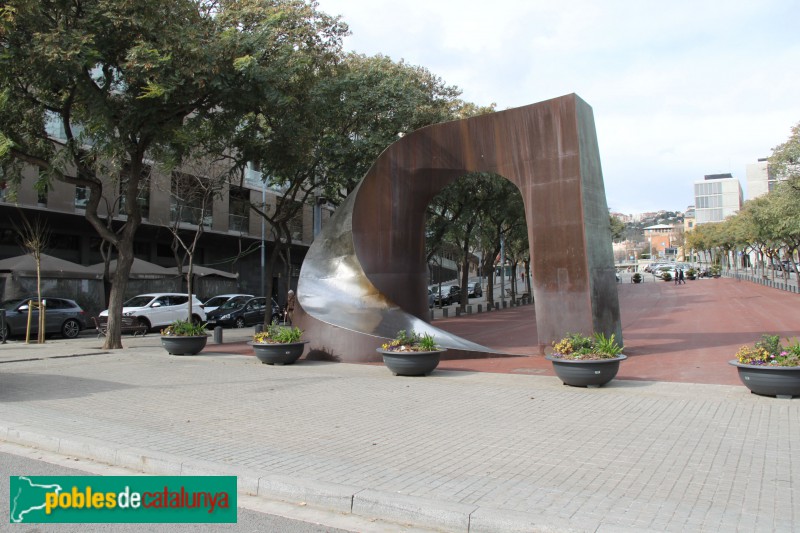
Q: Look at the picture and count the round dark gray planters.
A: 5